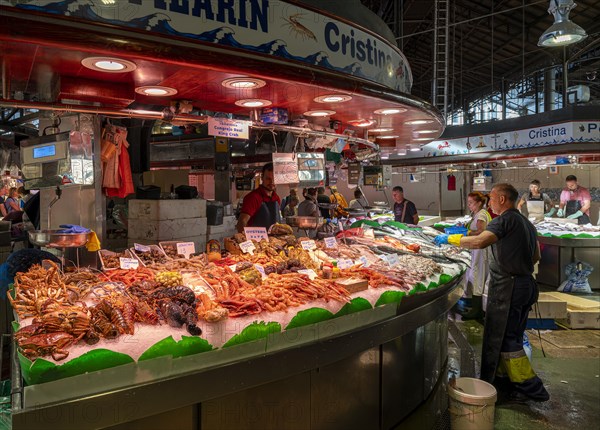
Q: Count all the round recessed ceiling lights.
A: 13